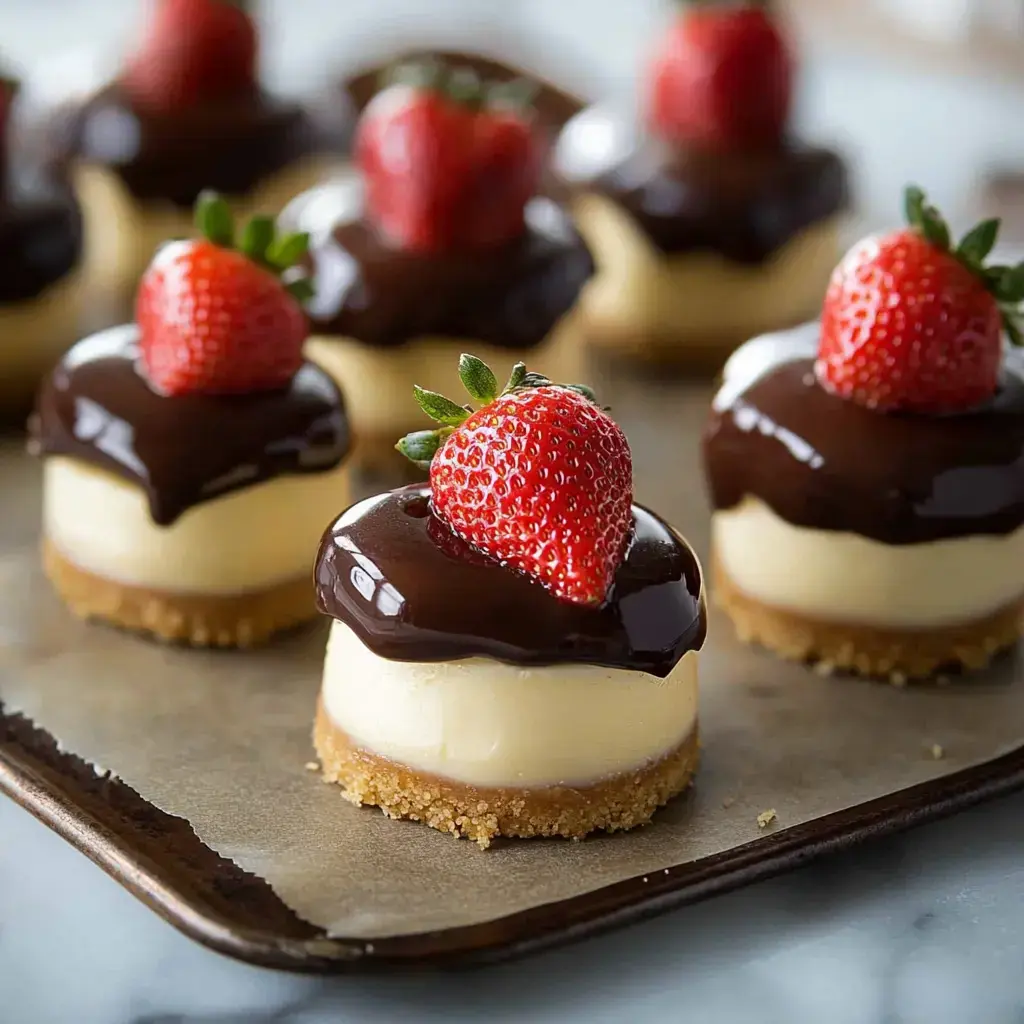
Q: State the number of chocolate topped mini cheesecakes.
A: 7